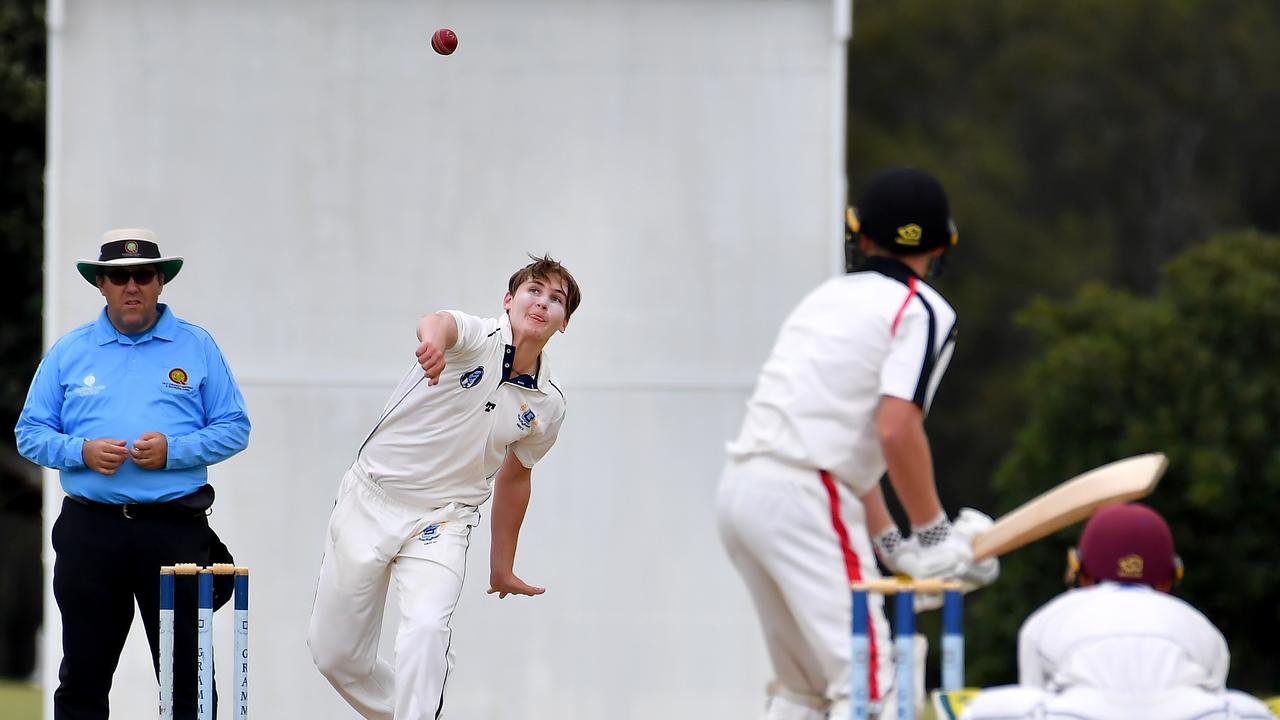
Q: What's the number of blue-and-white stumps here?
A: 6